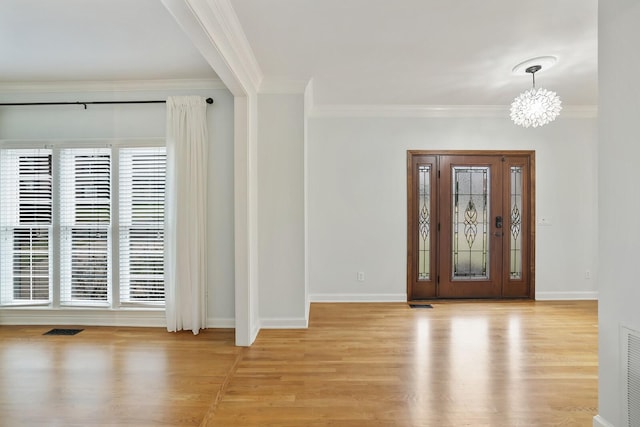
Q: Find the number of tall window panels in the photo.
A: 3